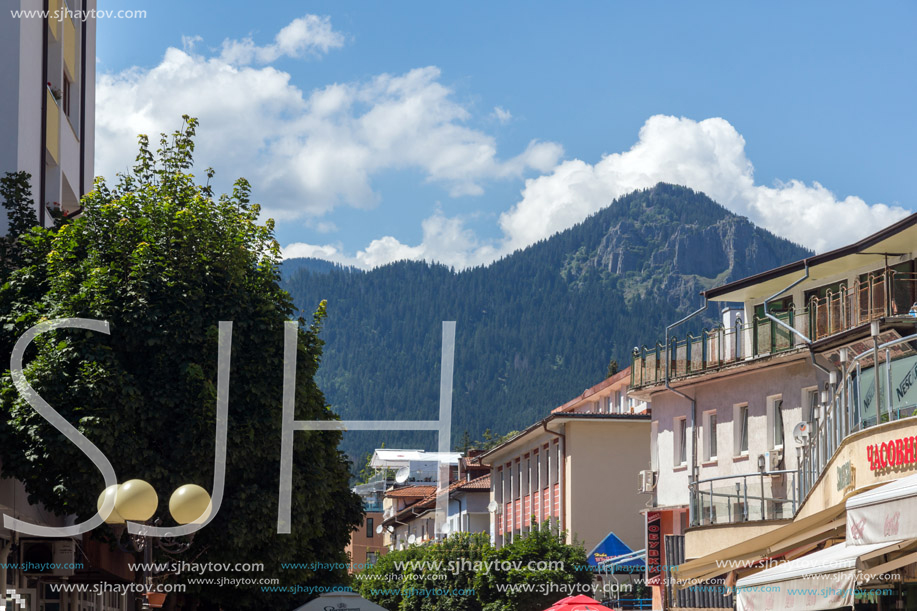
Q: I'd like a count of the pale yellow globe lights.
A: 3